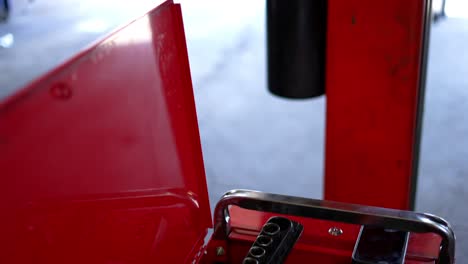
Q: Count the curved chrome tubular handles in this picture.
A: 1